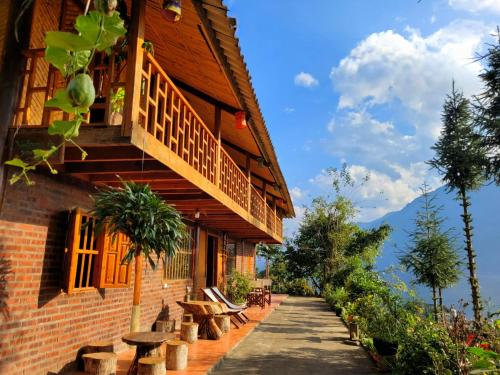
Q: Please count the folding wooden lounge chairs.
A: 2